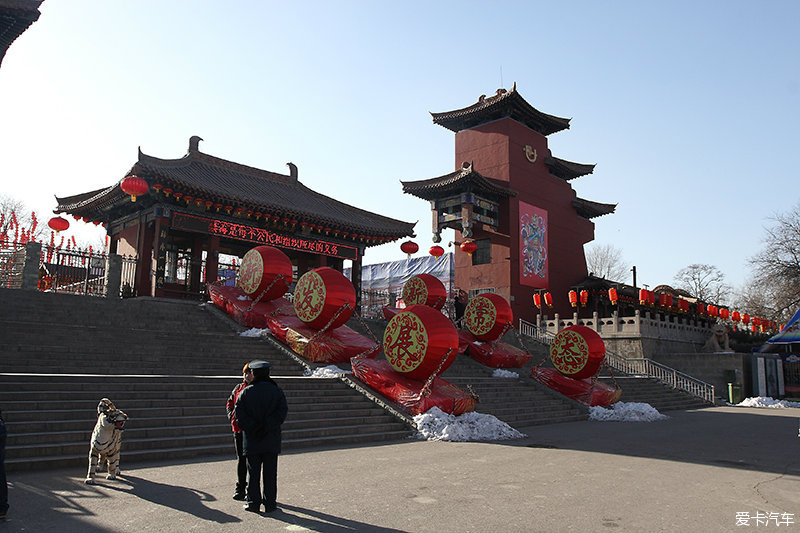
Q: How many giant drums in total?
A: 6